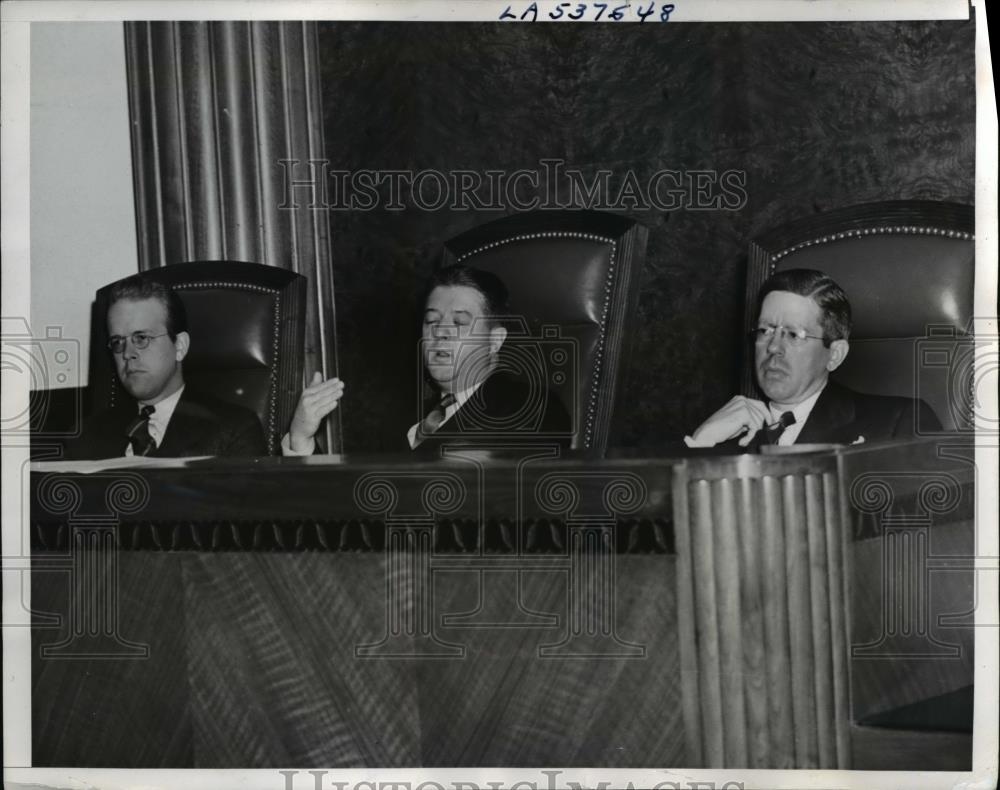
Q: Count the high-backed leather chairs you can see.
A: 3